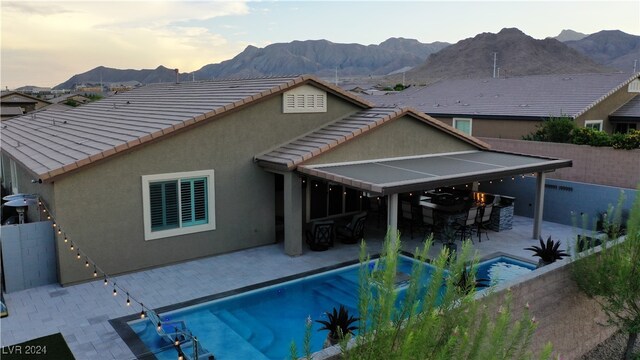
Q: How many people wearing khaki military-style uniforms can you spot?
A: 0